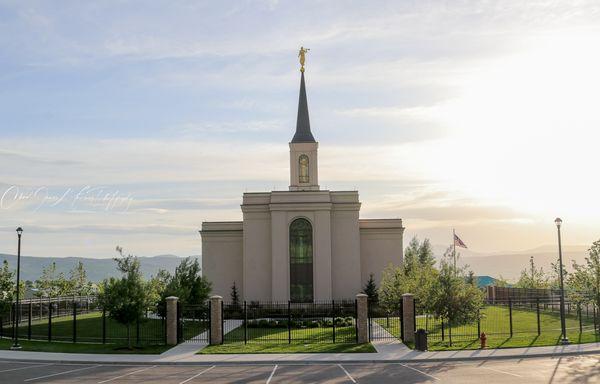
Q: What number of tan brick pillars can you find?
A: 4